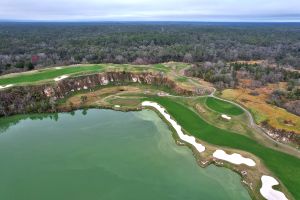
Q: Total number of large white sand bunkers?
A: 3